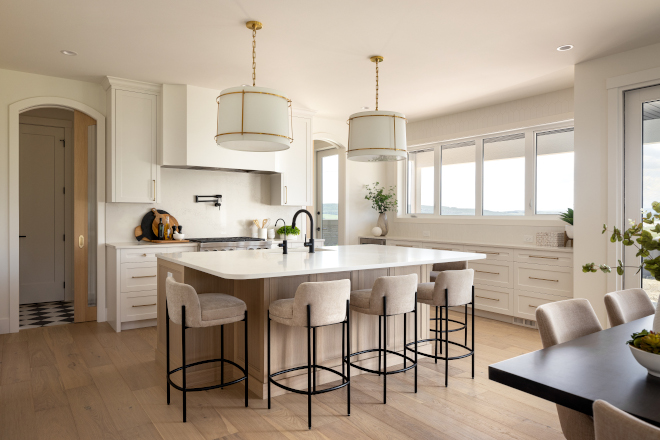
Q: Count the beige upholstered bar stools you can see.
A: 5